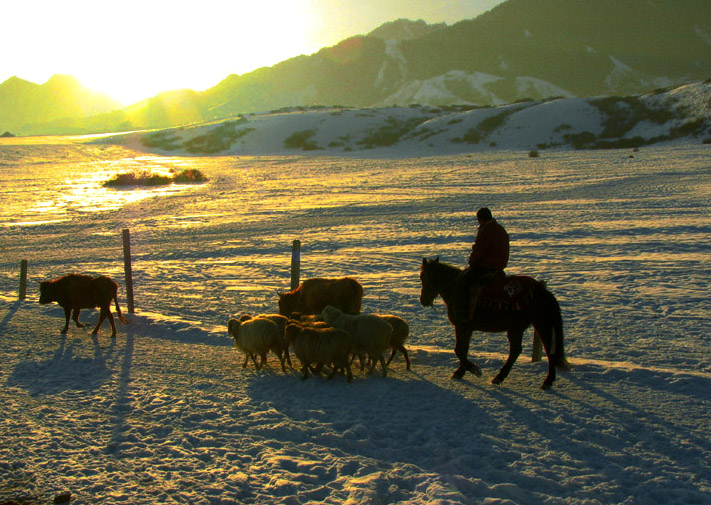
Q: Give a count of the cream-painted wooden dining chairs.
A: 0